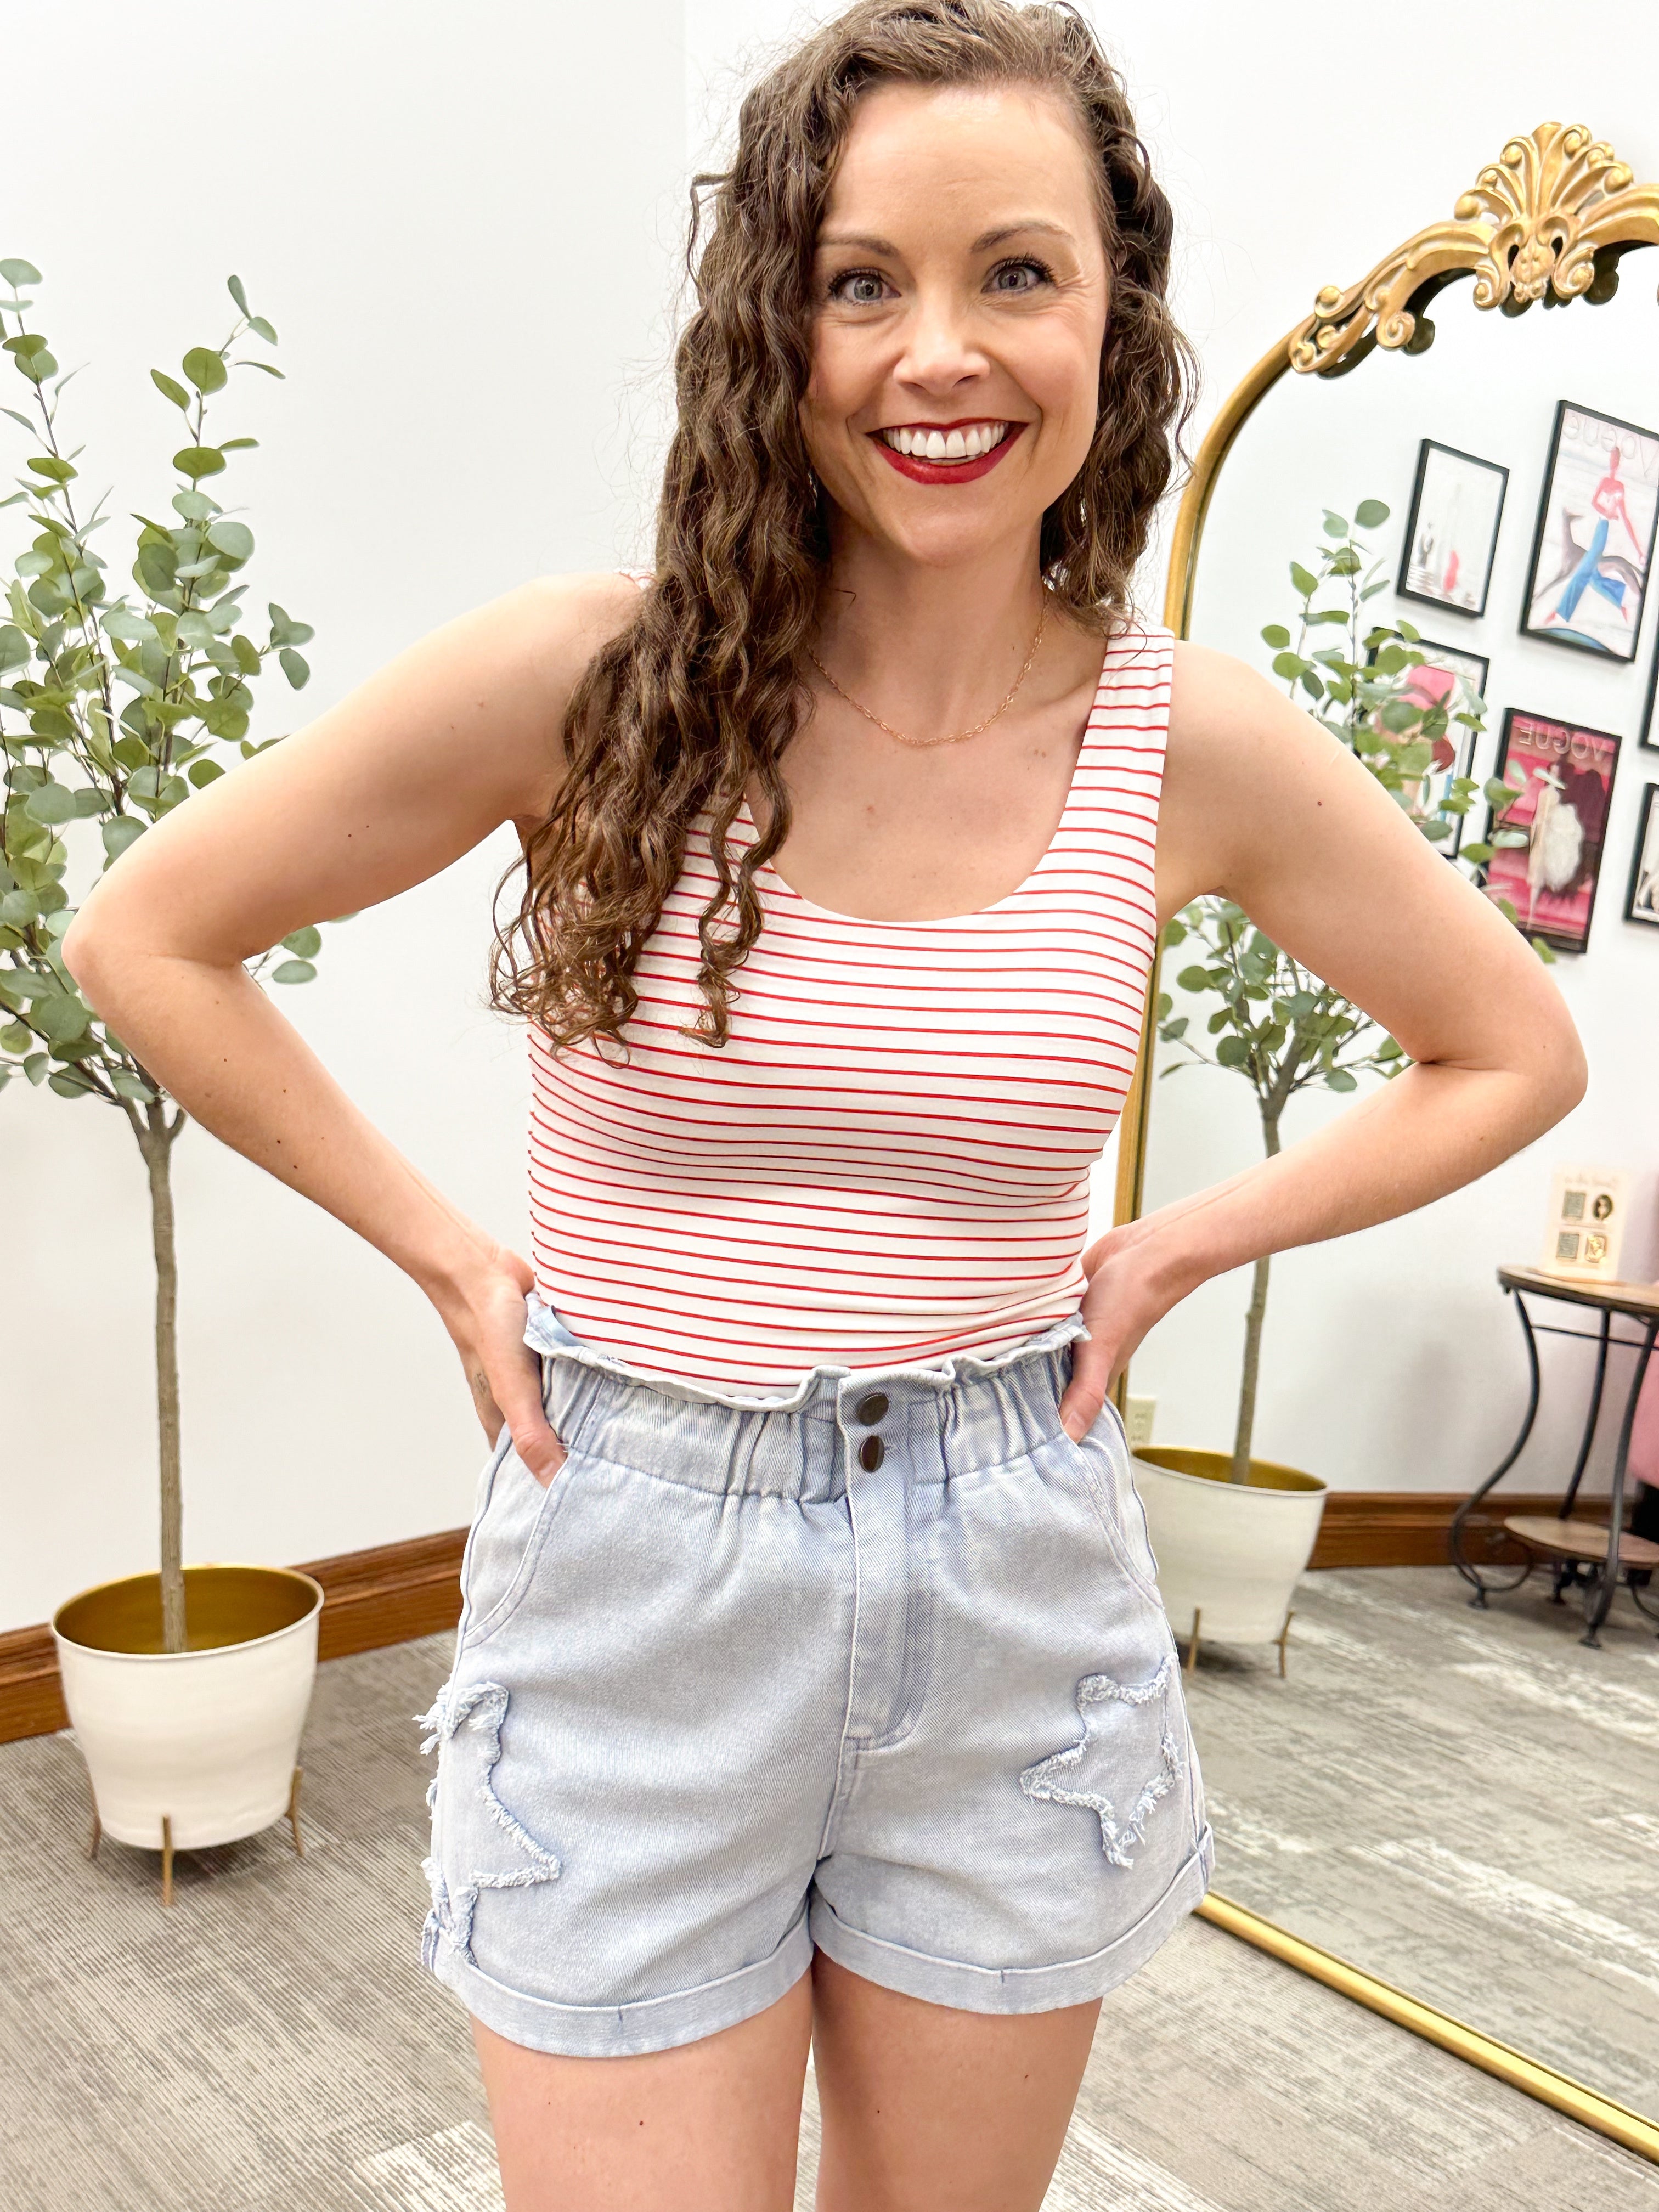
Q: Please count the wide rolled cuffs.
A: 2